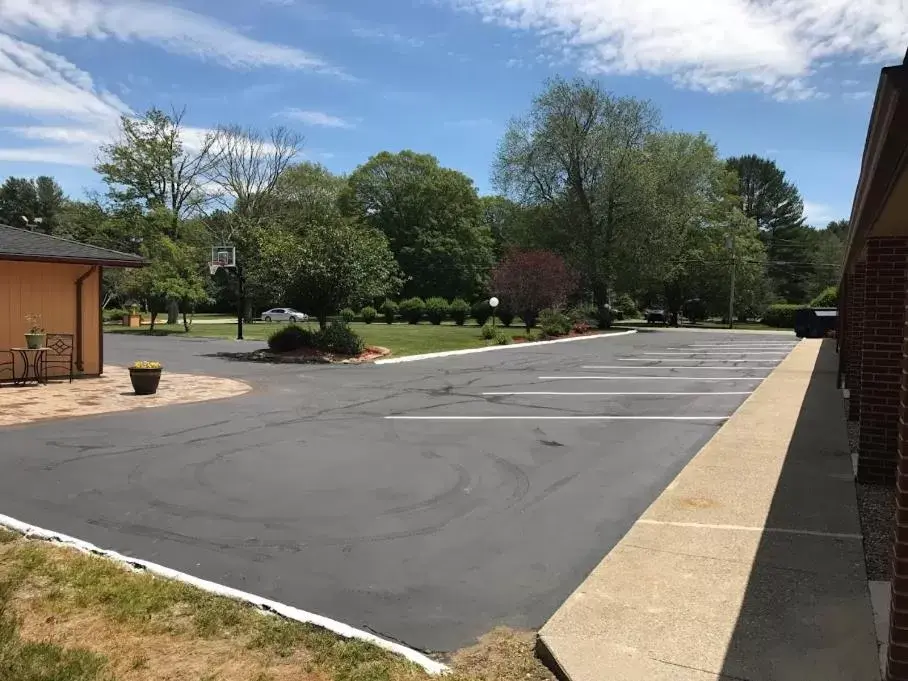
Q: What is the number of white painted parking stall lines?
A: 9